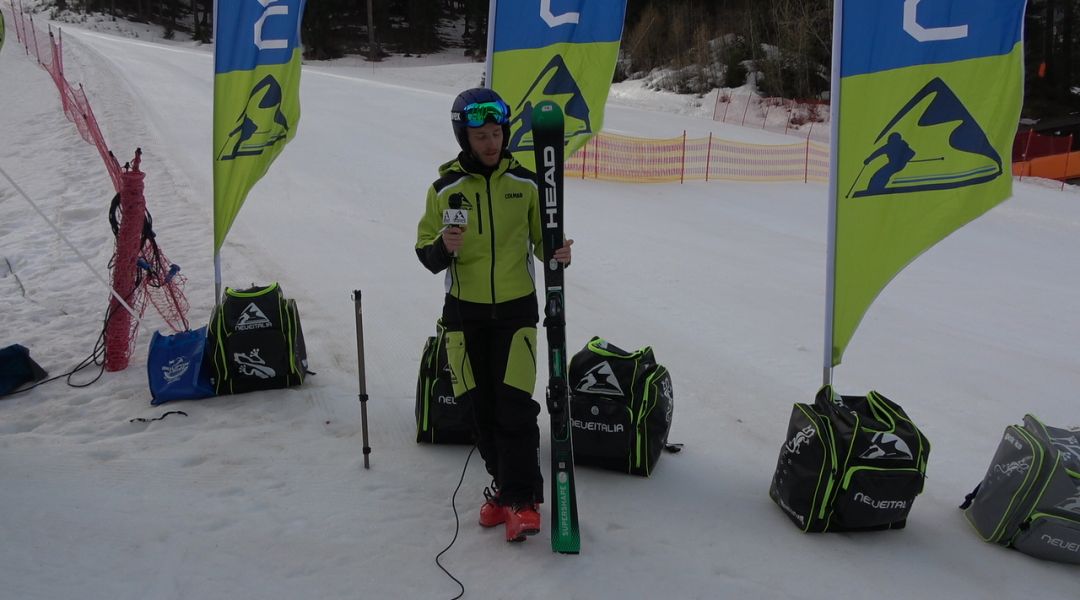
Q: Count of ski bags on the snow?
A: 5